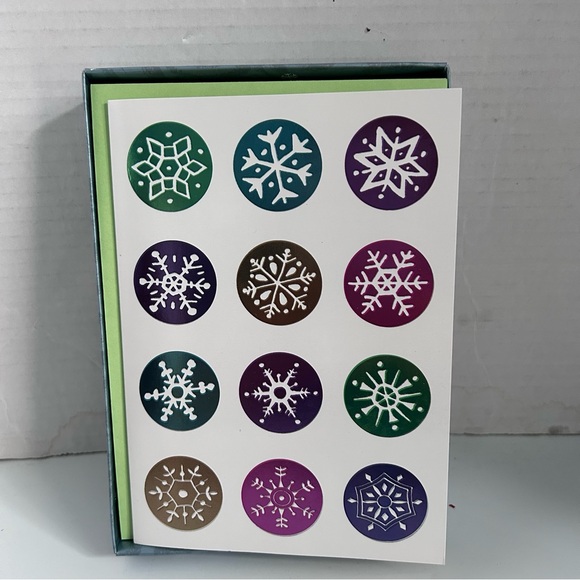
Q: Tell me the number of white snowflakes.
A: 12